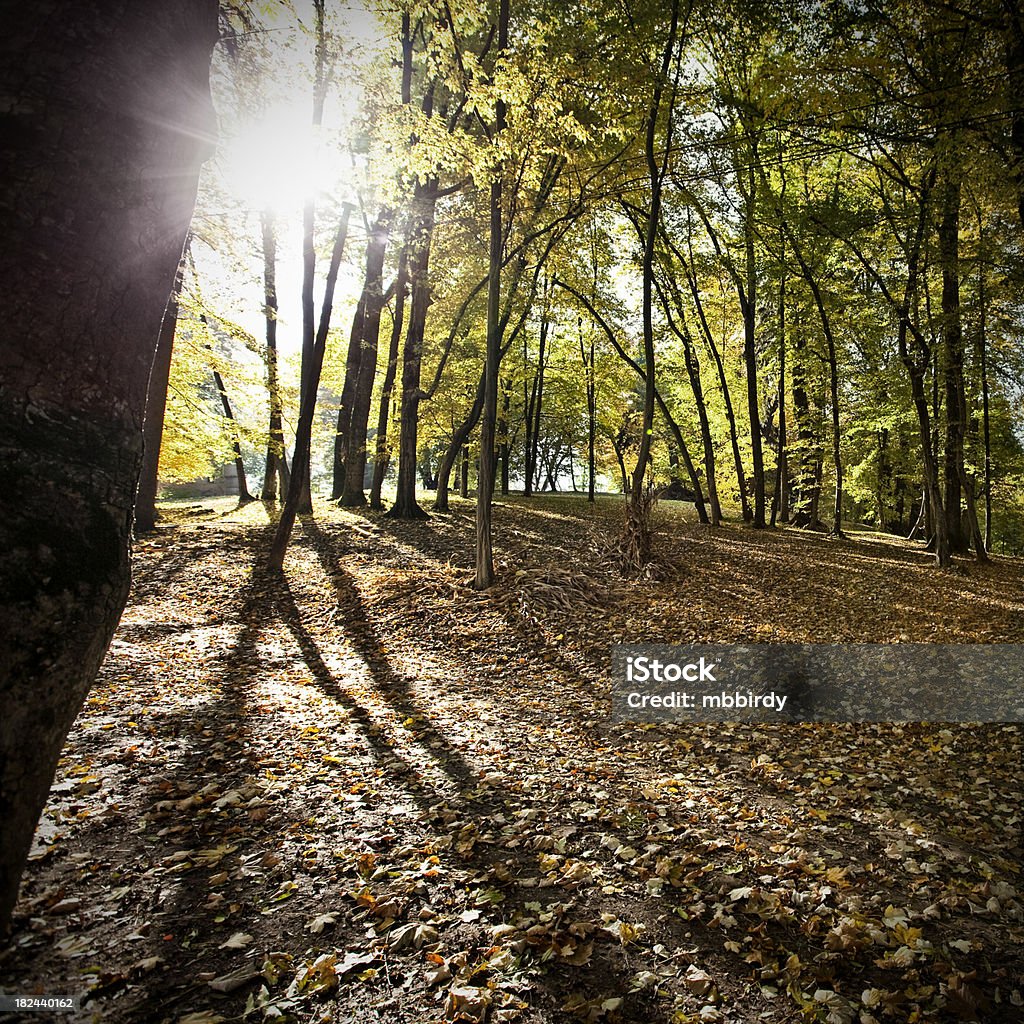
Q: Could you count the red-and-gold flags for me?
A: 0